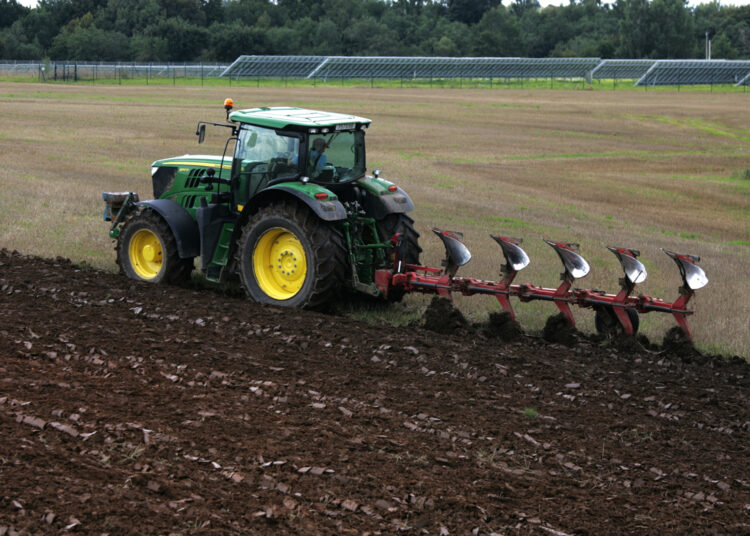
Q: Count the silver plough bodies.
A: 5